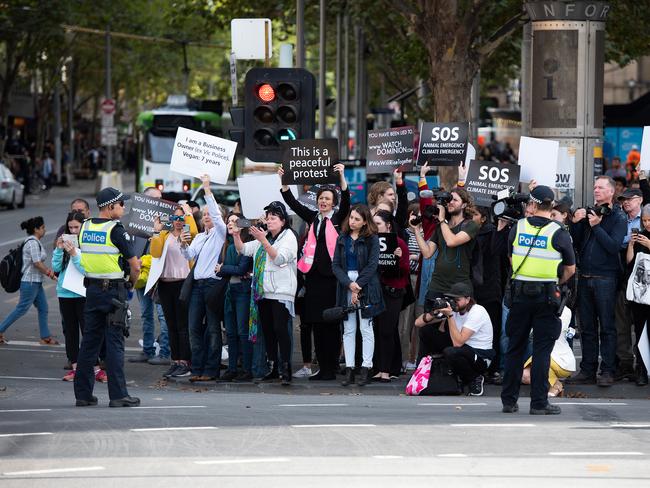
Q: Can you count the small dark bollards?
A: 0